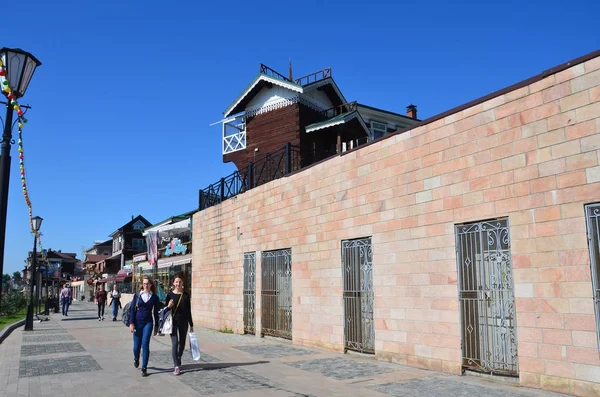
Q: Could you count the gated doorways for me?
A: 5